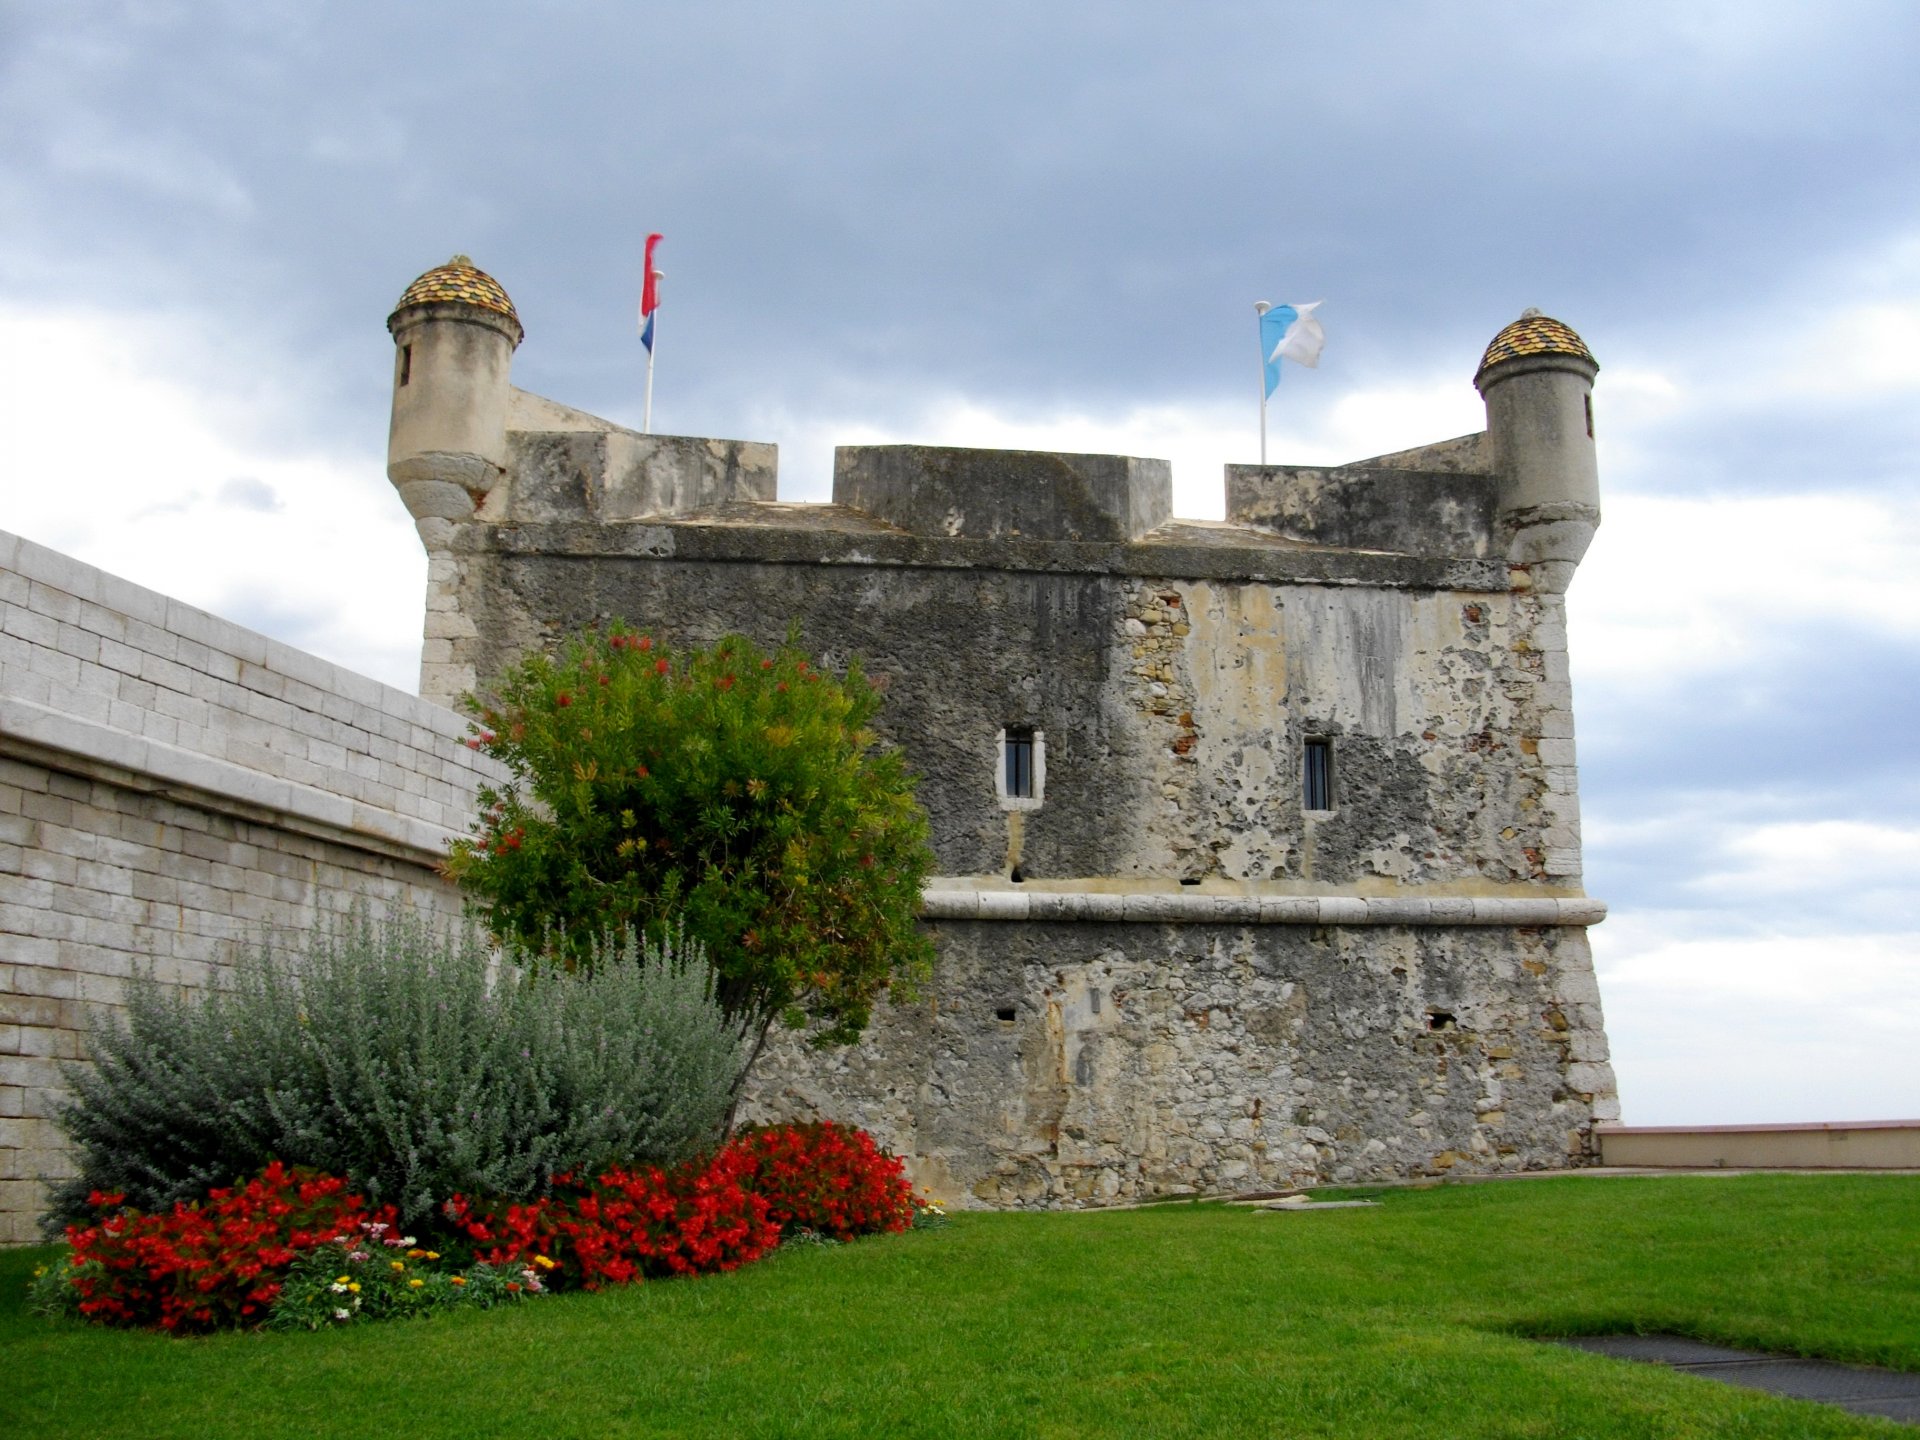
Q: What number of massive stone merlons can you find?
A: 3